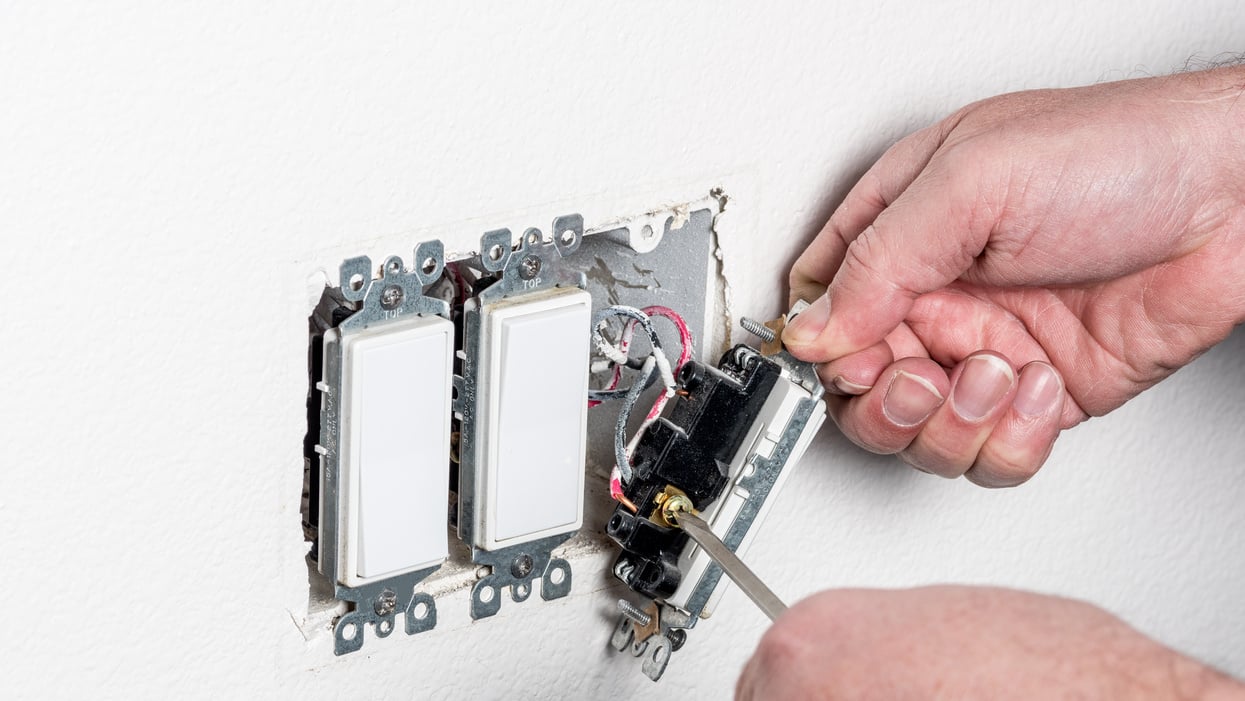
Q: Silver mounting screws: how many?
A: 6